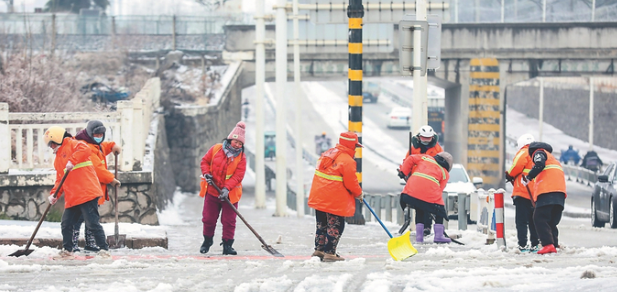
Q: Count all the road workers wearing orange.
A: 8